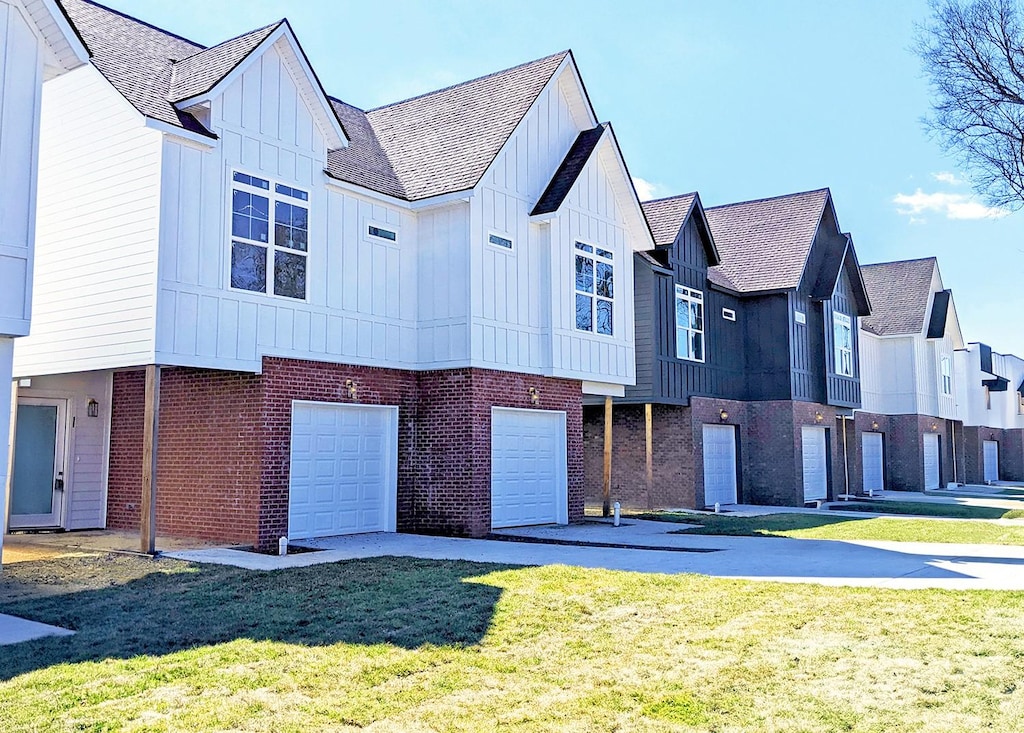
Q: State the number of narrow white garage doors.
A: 7